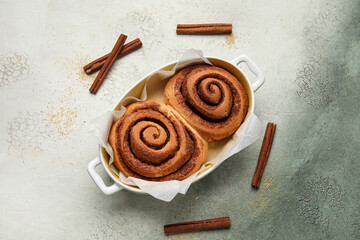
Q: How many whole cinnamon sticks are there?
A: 5